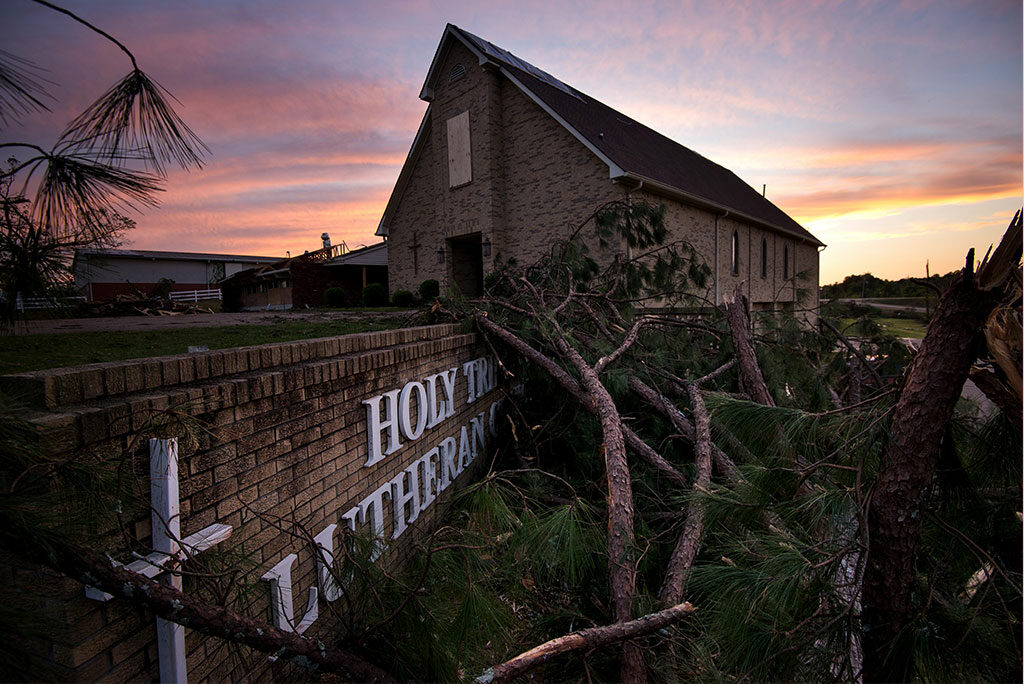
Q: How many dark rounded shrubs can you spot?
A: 4